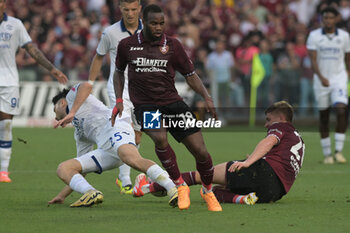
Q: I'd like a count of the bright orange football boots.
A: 2